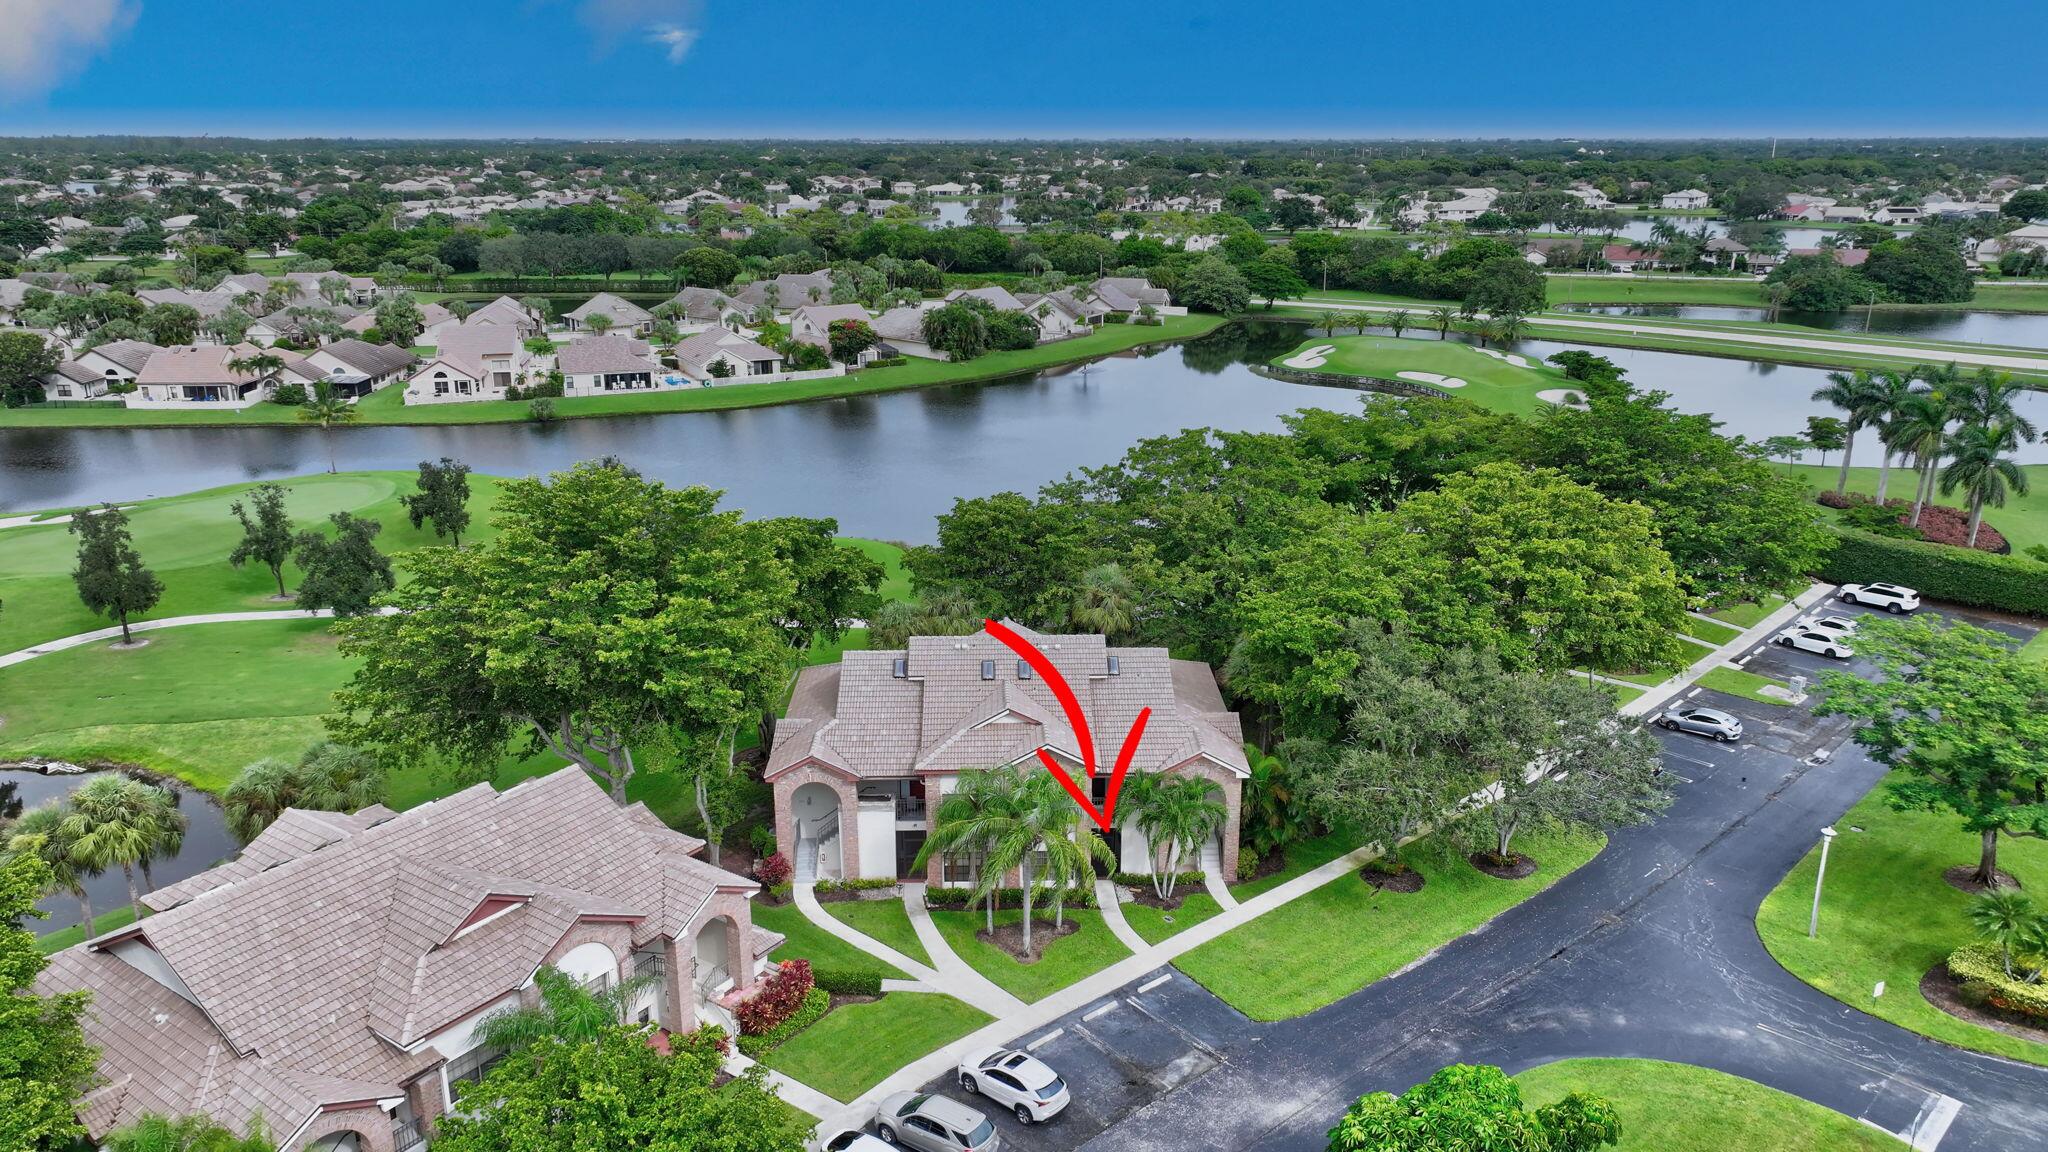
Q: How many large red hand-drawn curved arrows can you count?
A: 1